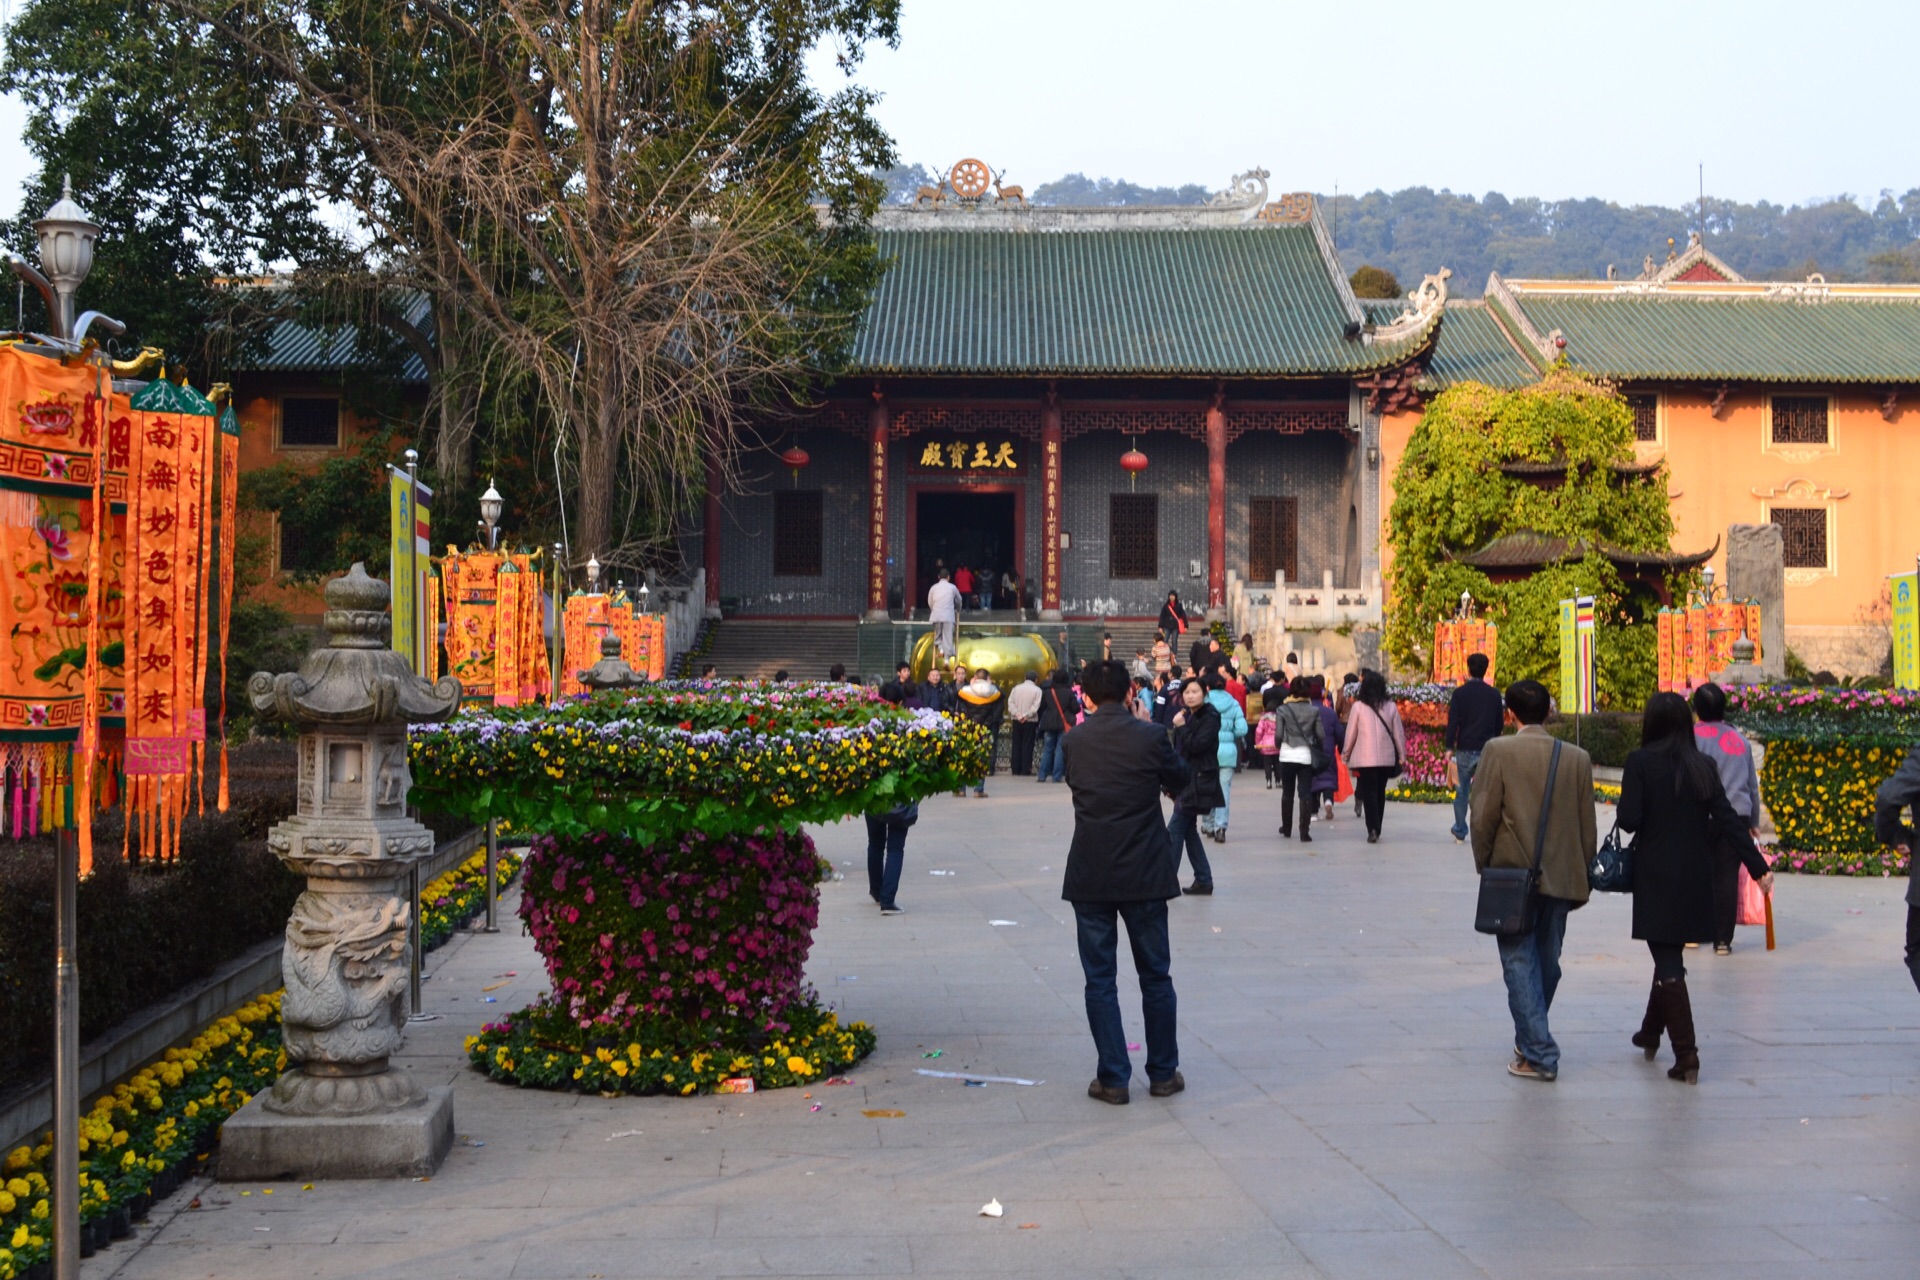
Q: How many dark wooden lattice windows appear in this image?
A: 8